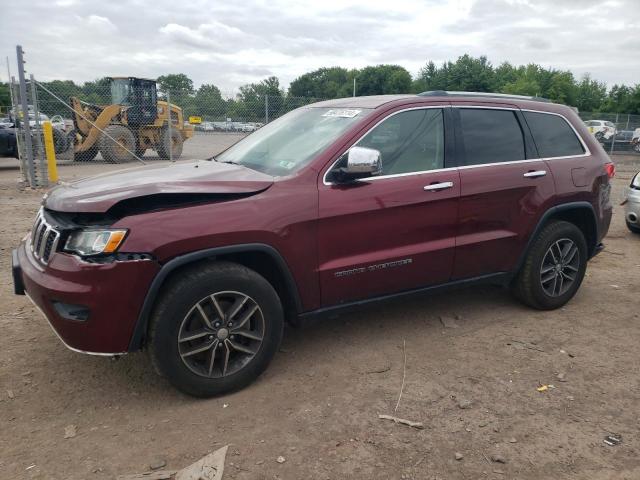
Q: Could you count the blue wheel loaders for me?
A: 0